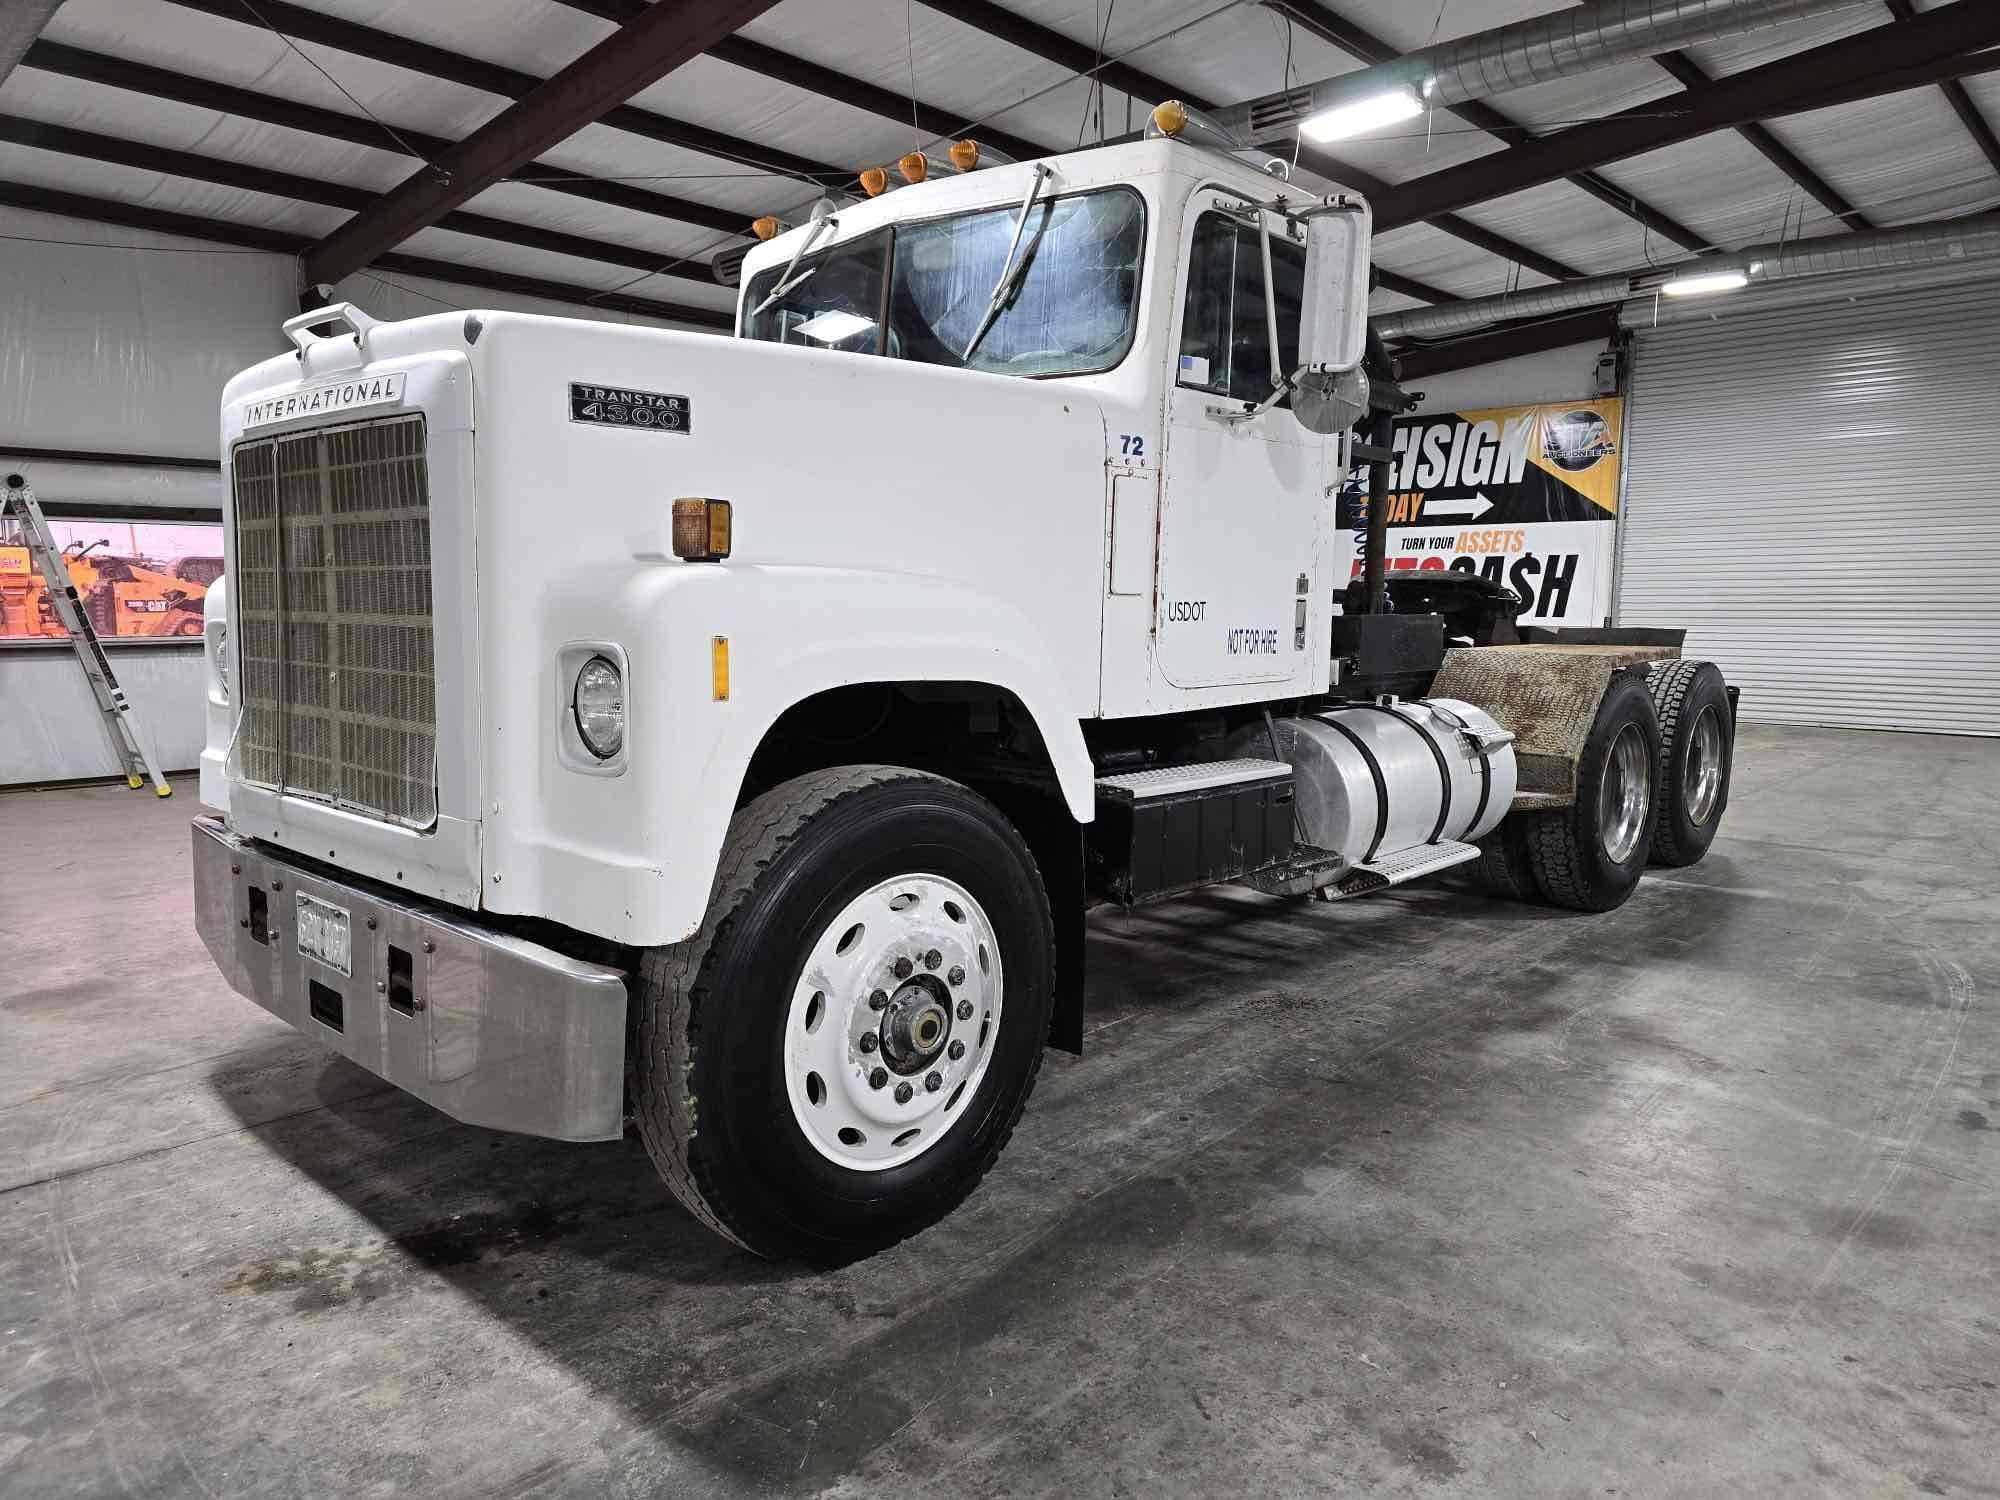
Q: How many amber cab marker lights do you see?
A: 5